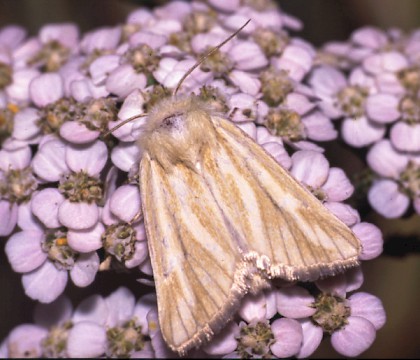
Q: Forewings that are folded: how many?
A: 2